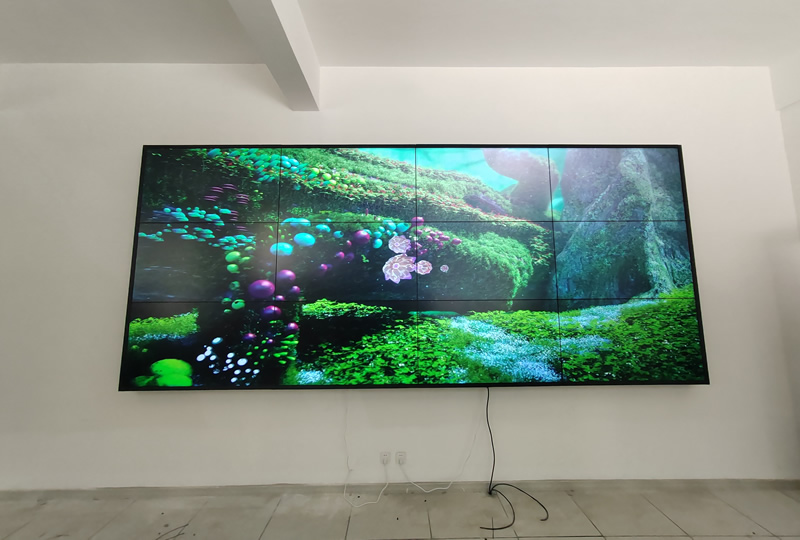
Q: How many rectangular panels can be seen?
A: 12